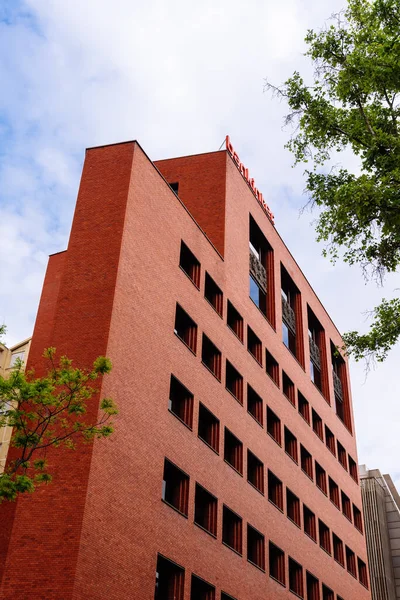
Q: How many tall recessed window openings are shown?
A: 4